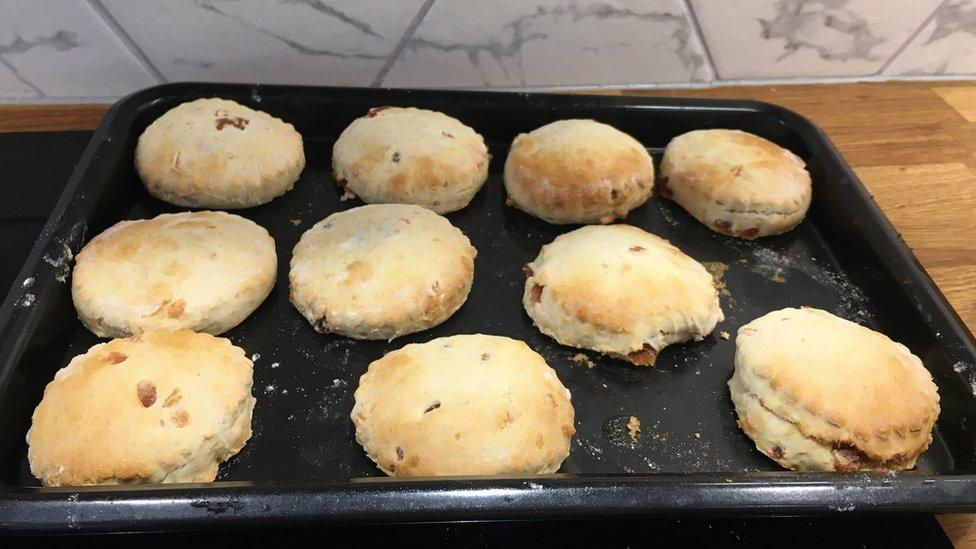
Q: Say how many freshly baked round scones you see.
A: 10